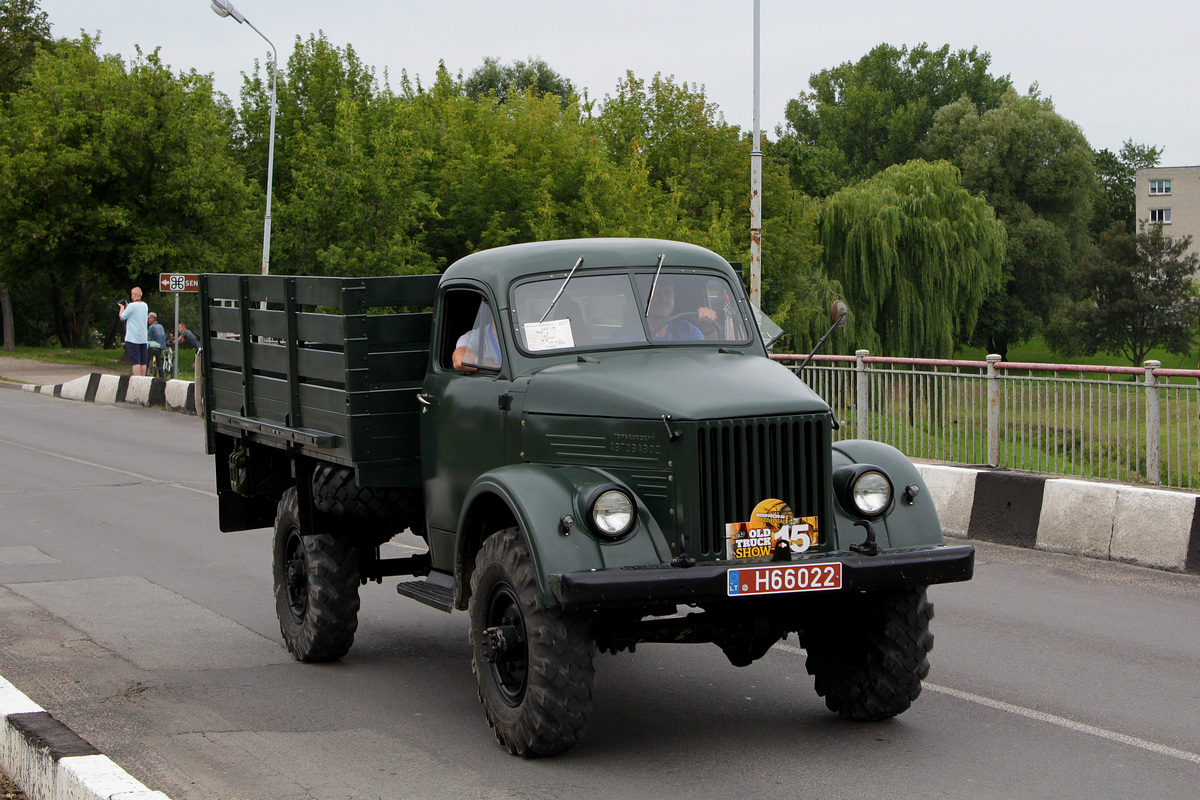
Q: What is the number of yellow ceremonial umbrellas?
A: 0